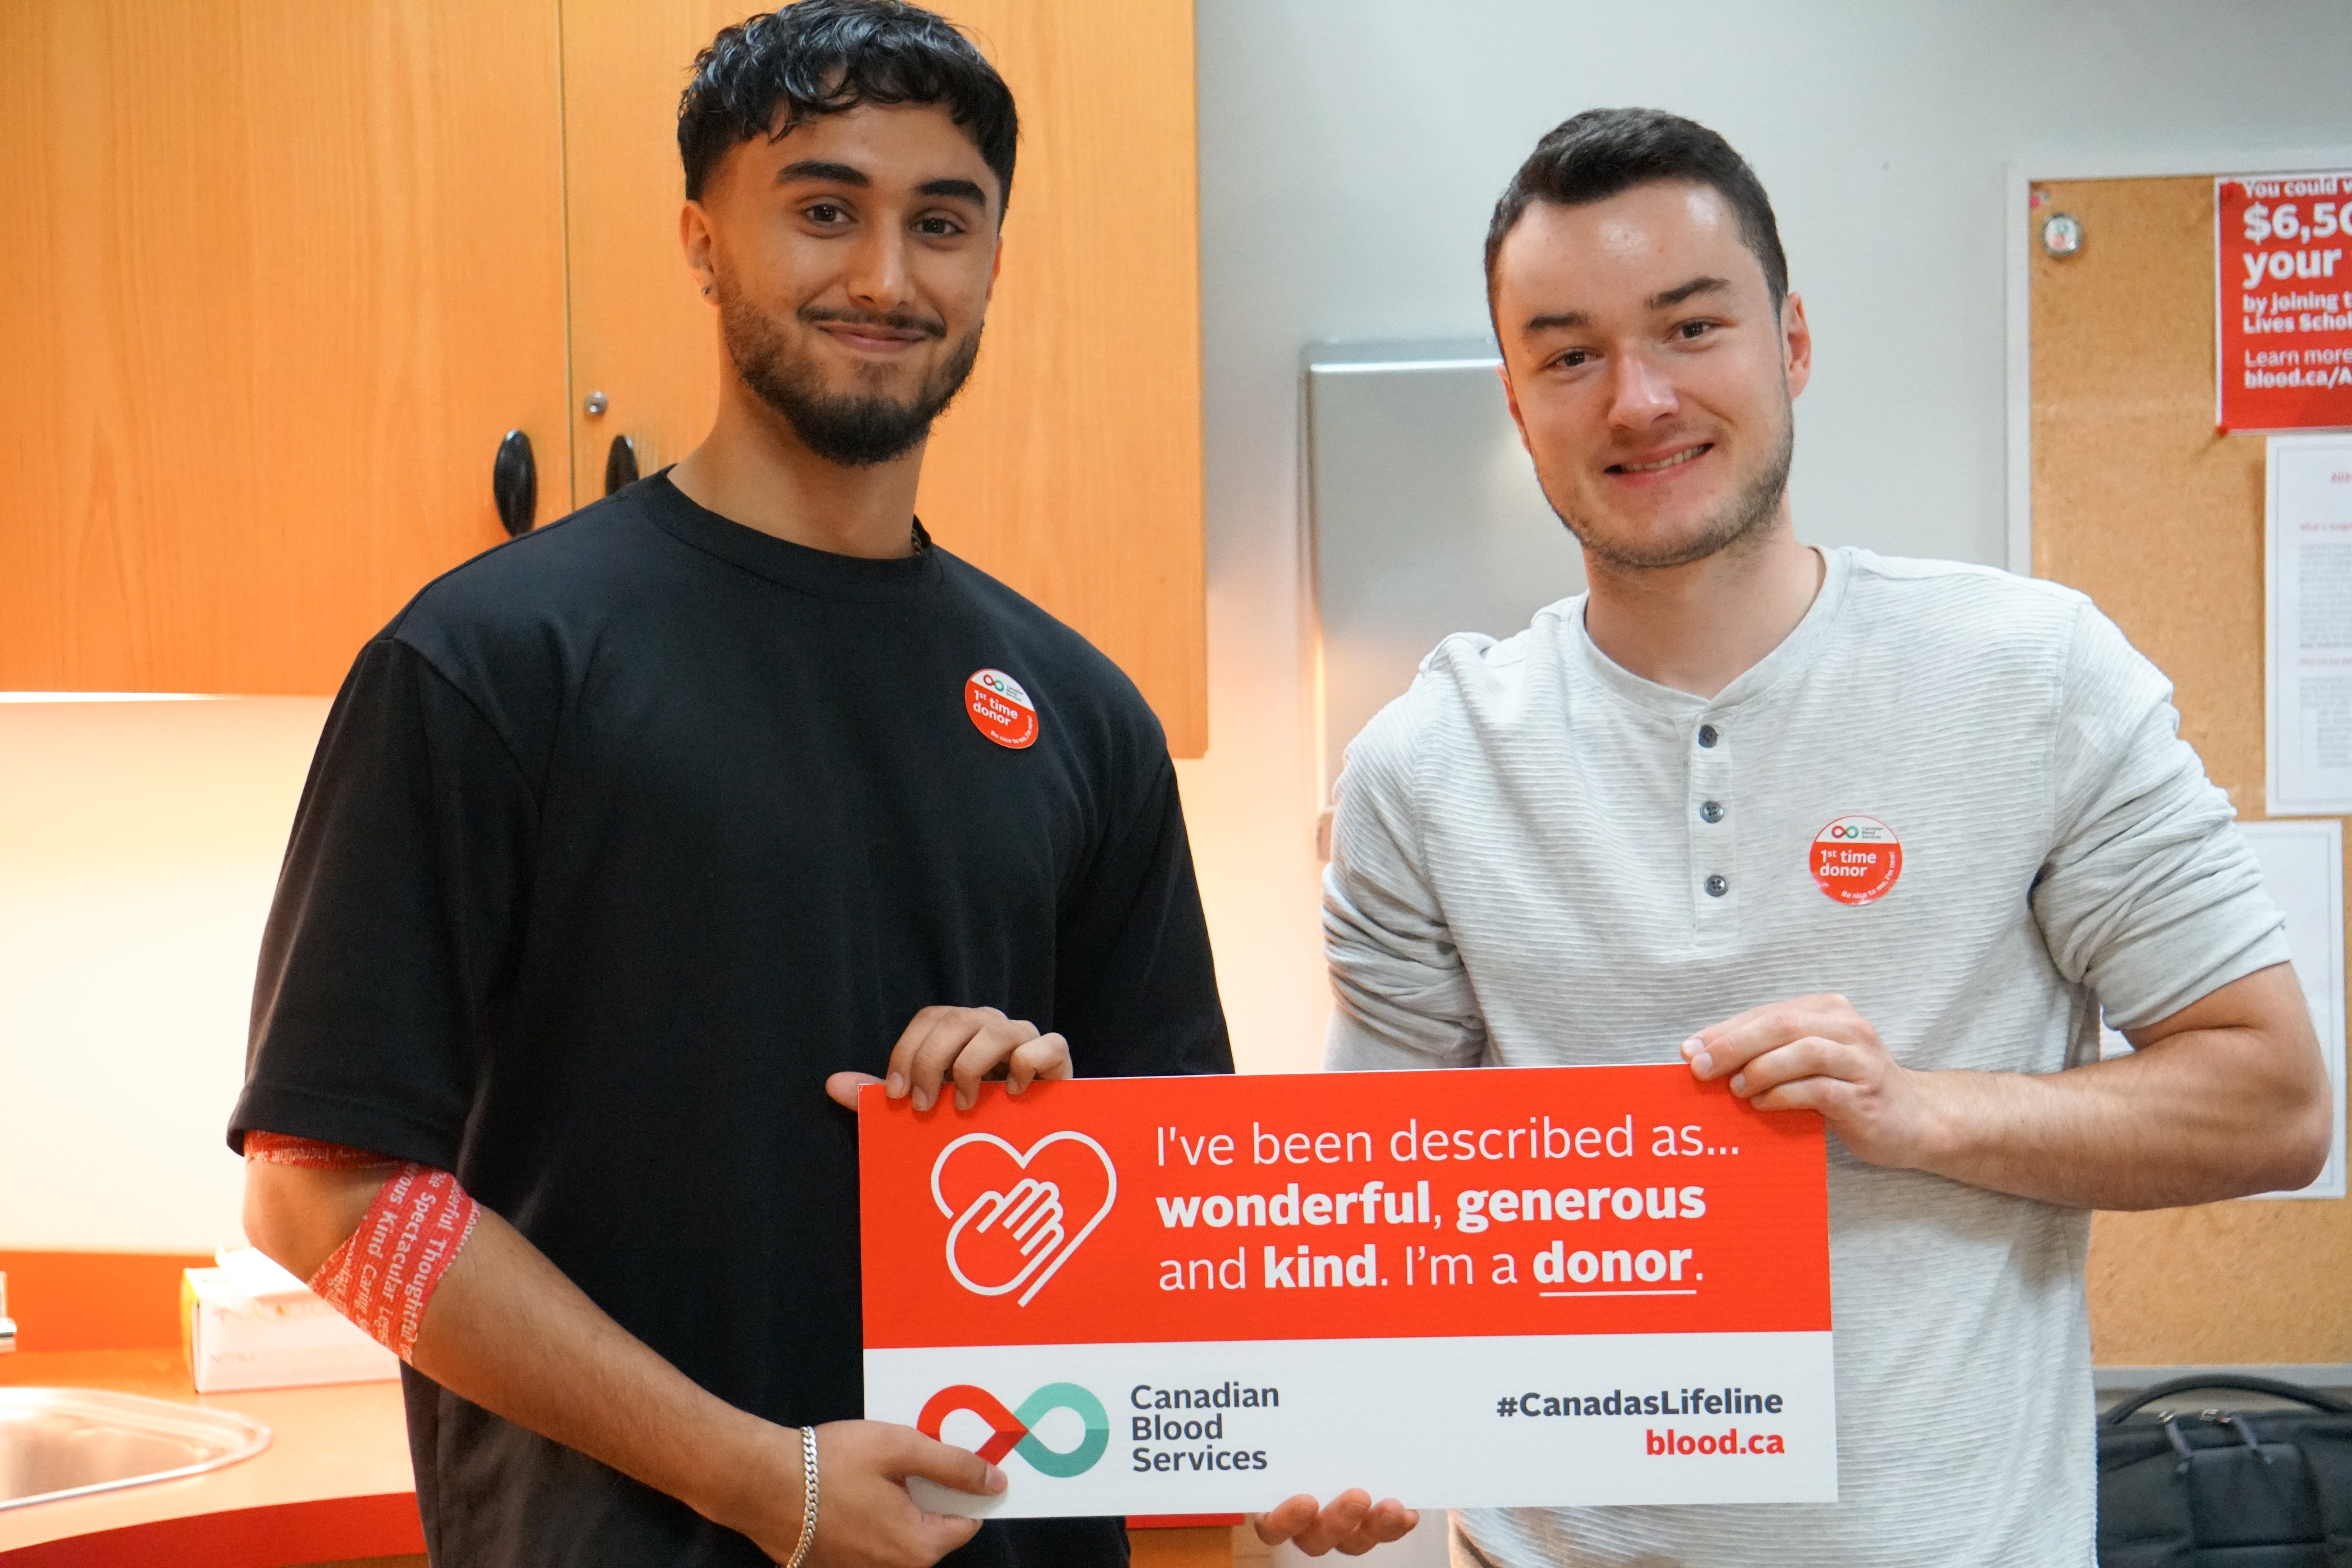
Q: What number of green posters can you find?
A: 0